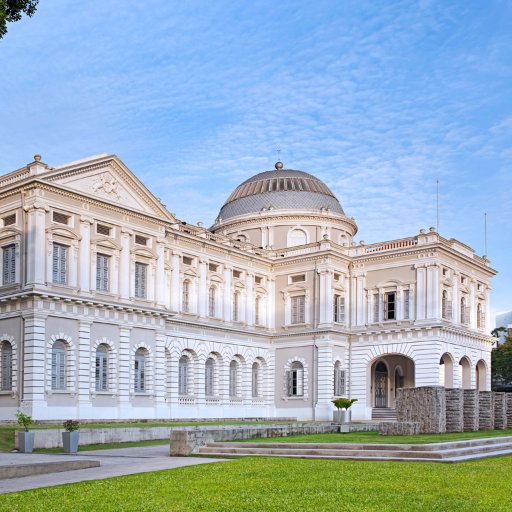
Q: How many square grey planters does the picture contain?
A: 2